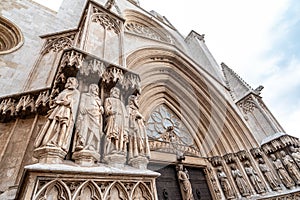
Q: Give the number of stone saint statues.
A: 12